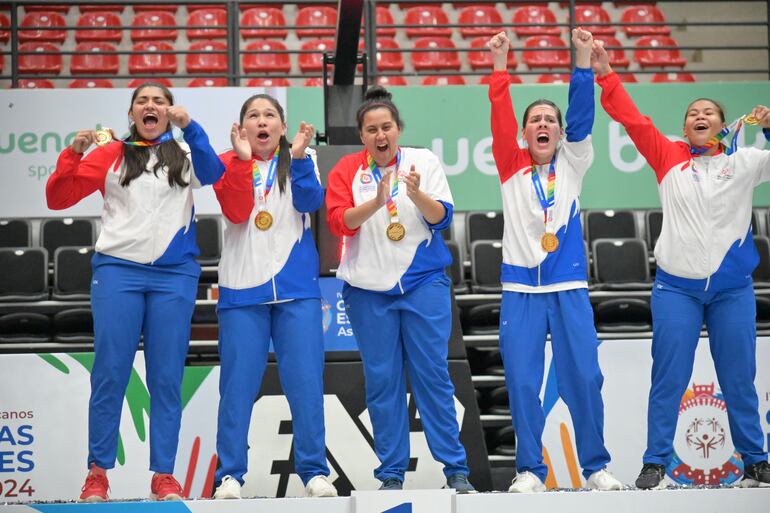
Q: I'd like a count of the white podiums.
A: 1